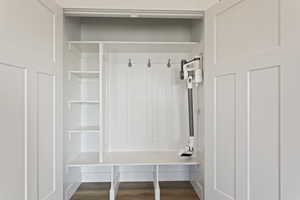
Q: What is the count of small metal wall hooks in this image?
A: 3